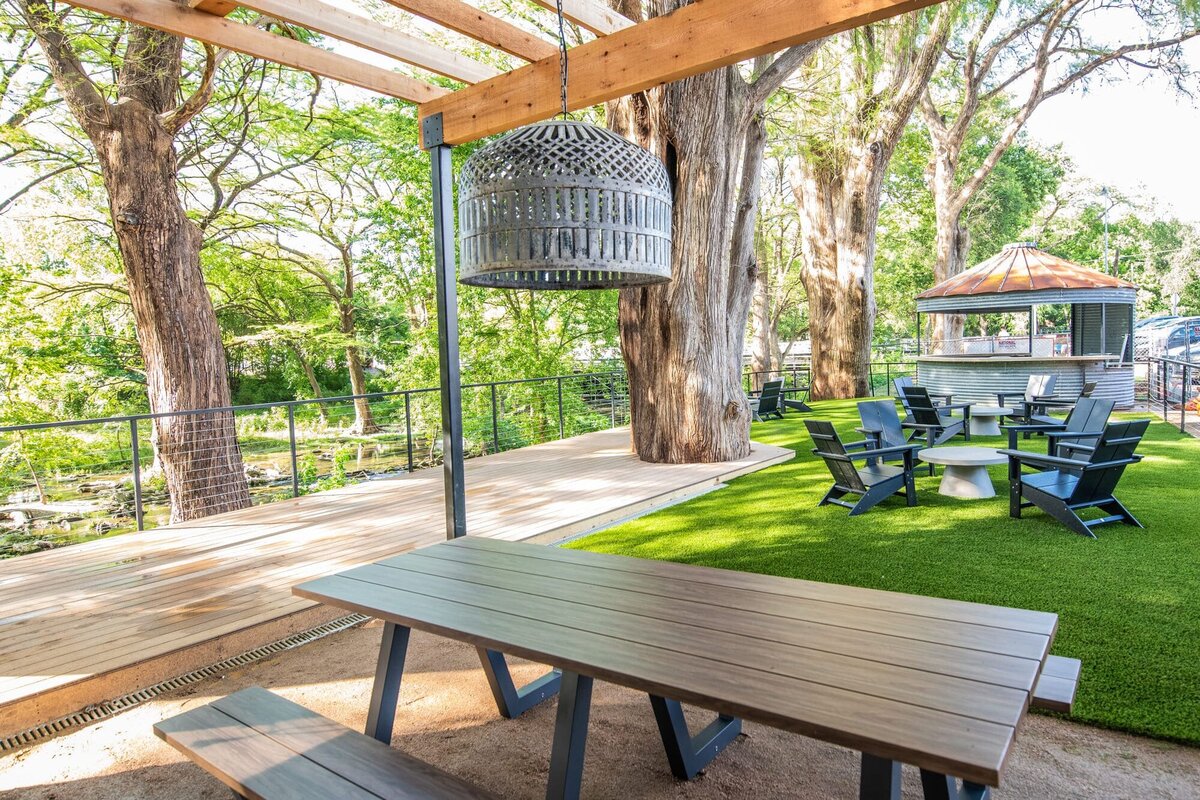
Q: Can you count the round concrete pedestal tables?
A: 2